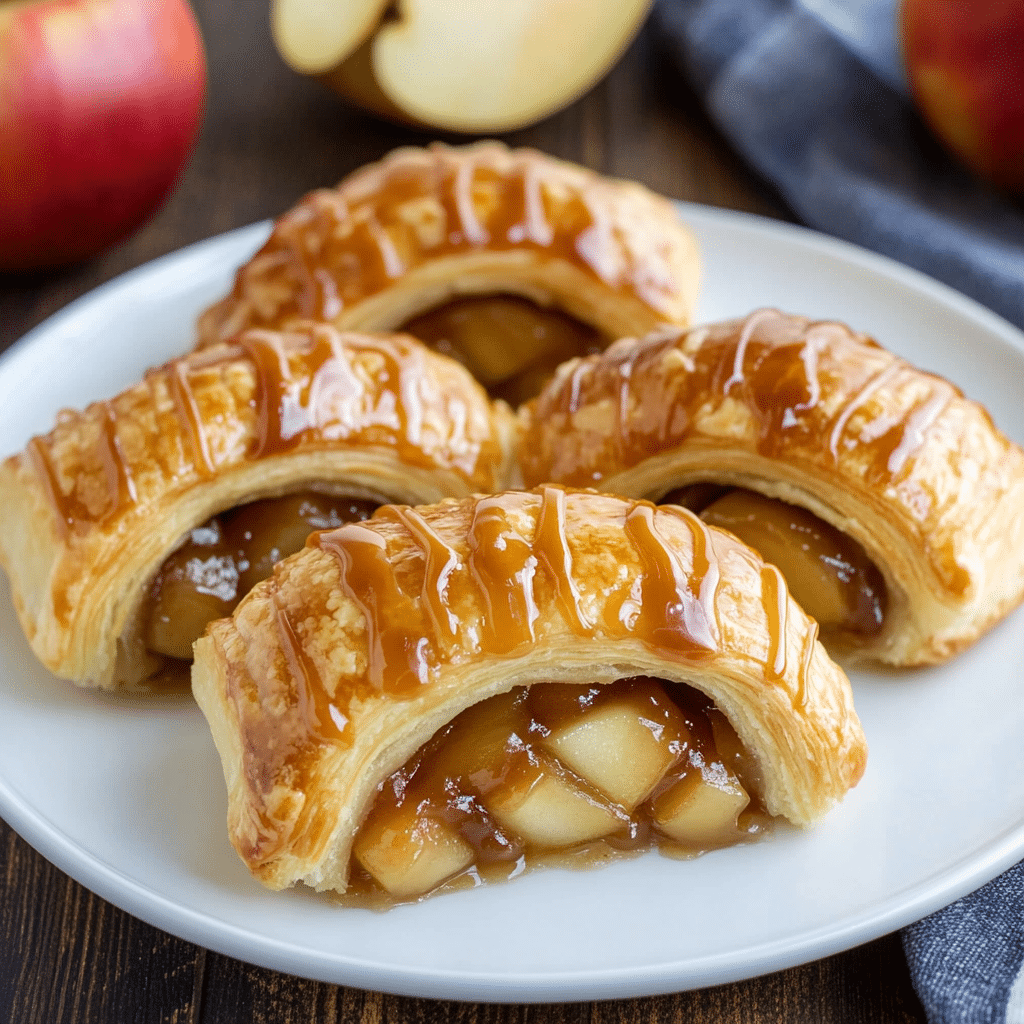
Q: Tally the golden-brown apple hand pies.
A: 4